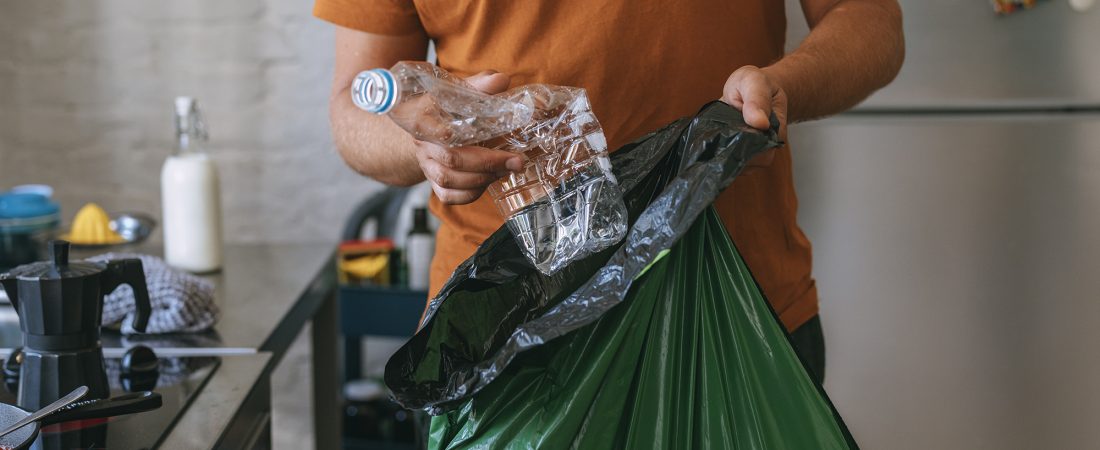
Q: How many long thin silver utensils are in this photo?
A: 1